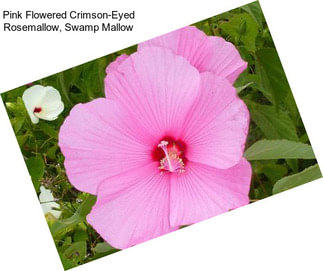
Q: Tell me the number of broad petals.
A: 5